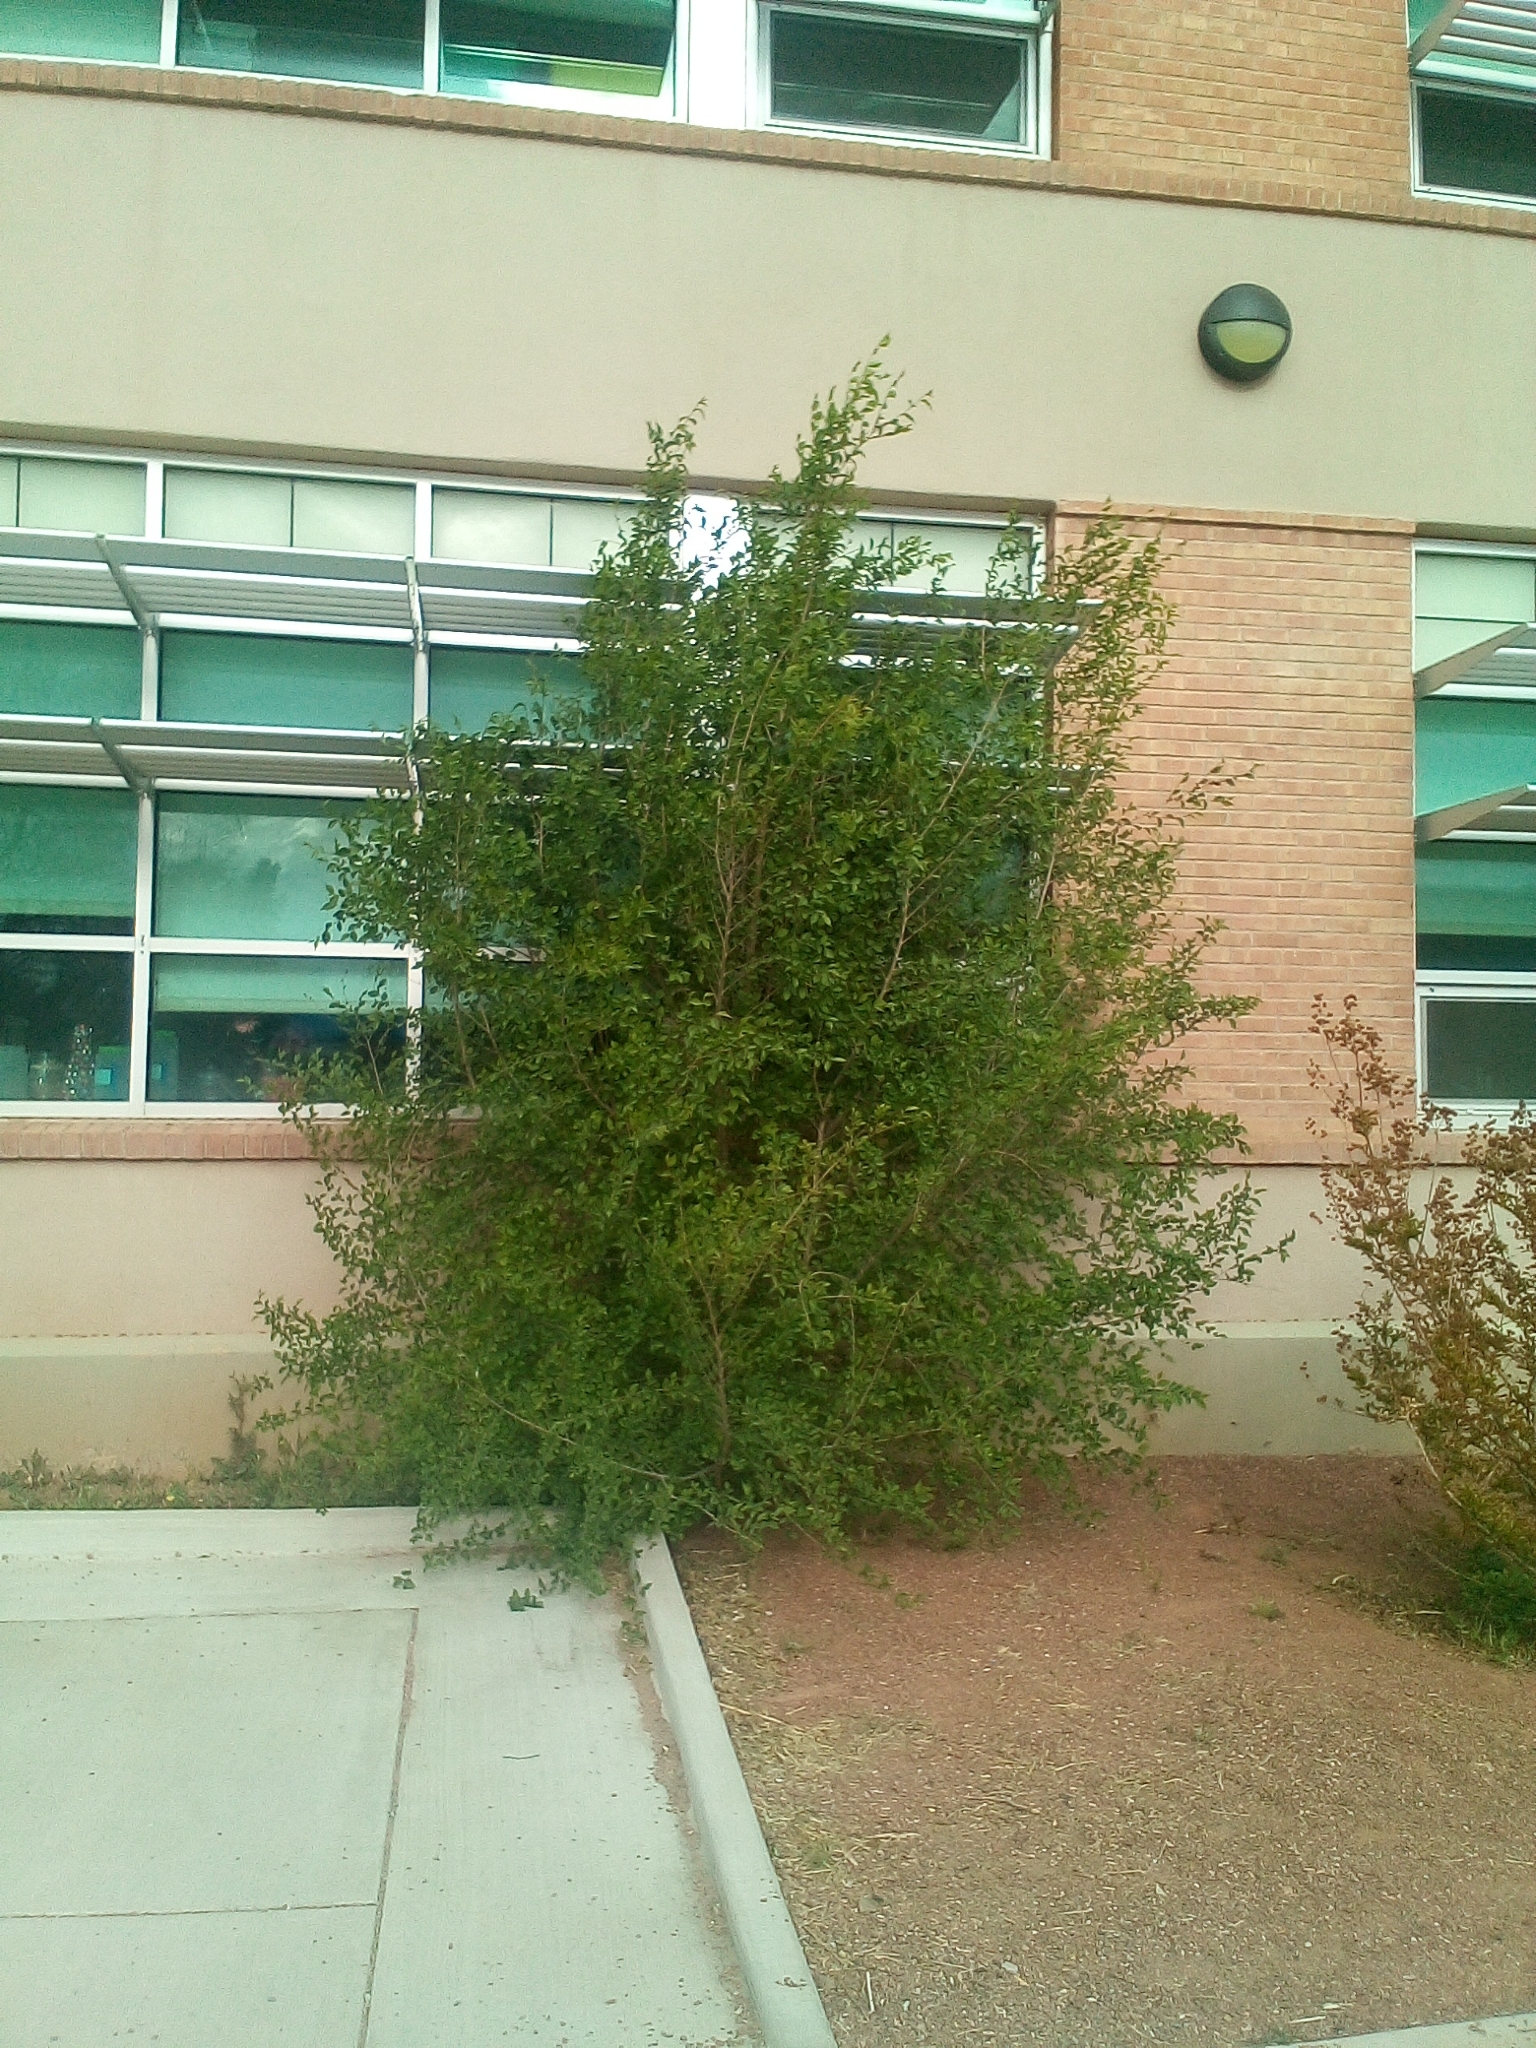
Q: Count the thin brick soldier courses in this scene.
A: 2